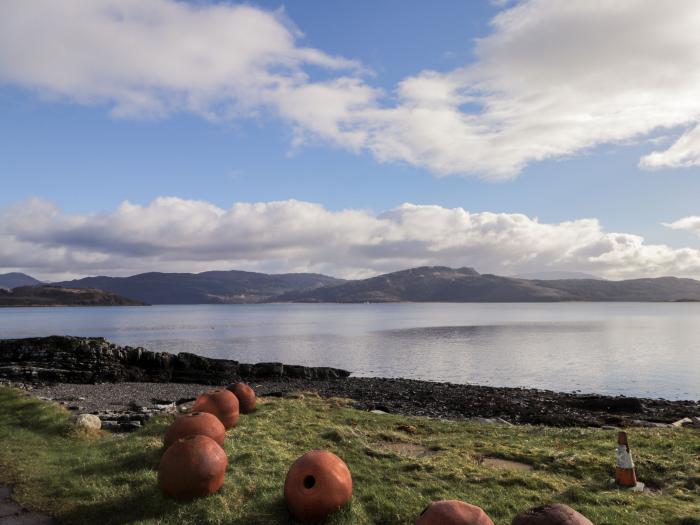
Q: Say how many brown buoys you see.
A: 7